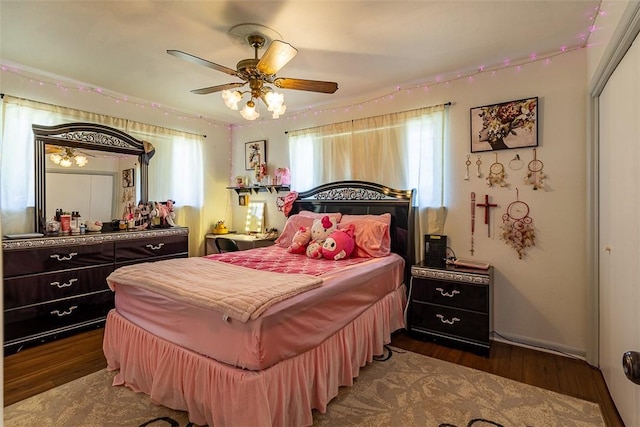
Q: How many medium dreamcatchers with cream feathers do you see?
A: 2